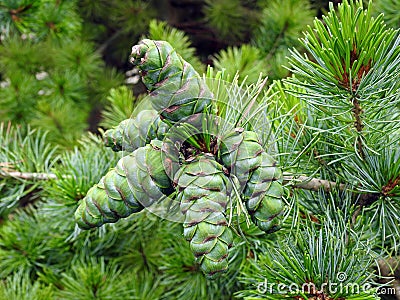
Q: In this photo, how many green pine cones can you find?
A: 5